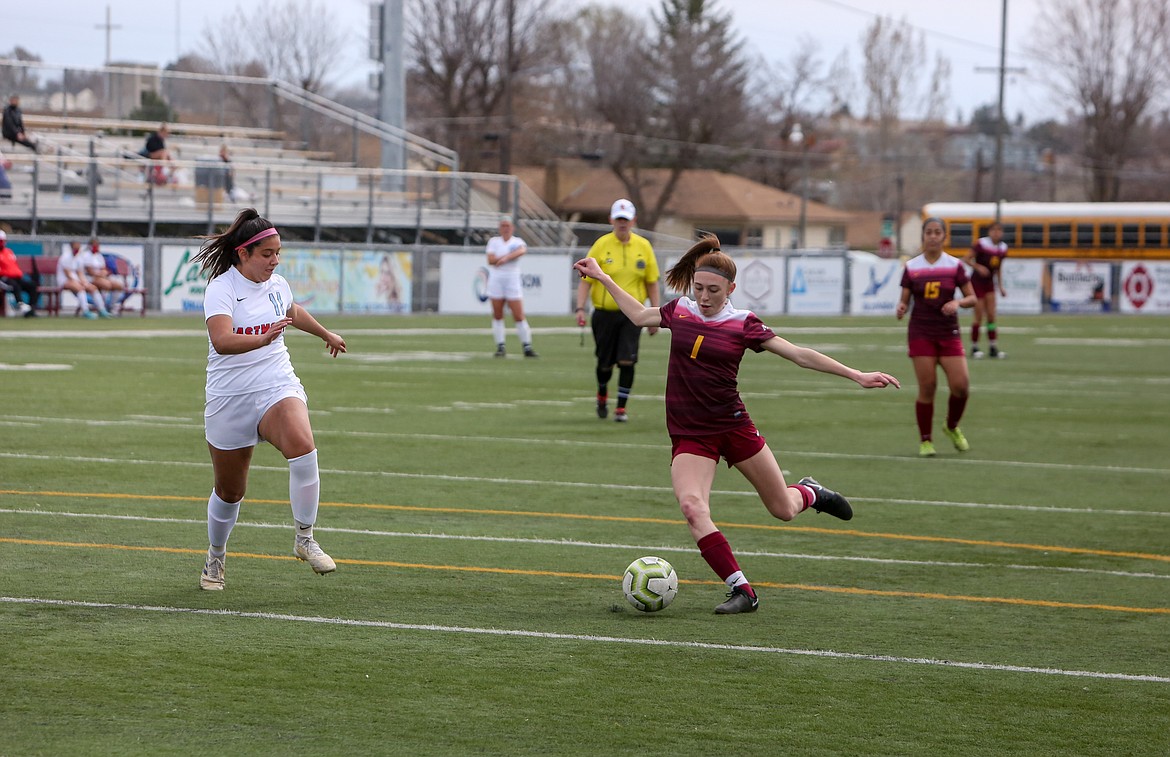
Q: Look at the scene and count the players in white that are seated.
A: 2